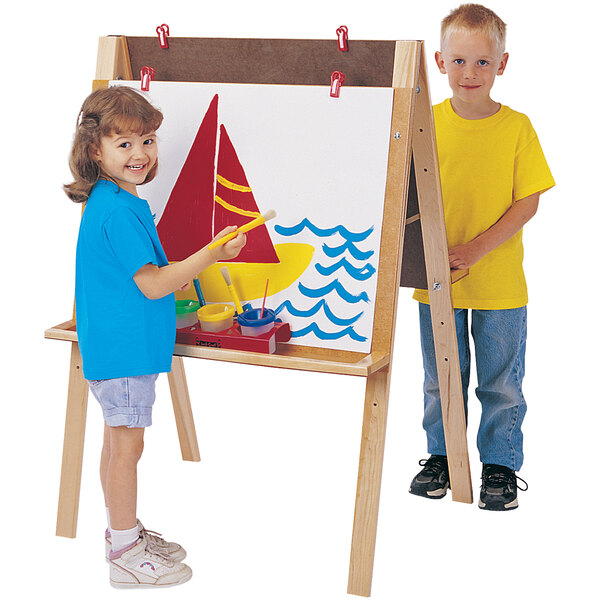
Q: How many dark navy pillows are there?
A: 0